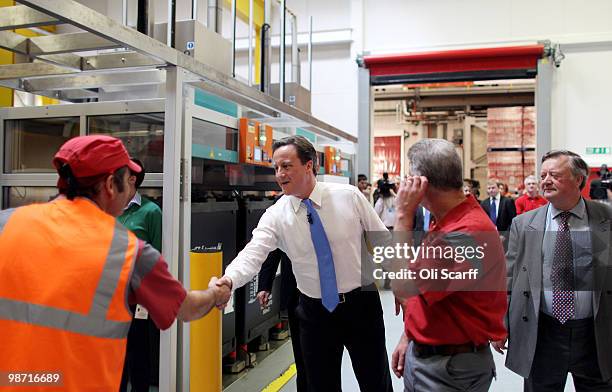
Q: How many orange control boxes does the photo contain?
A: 2